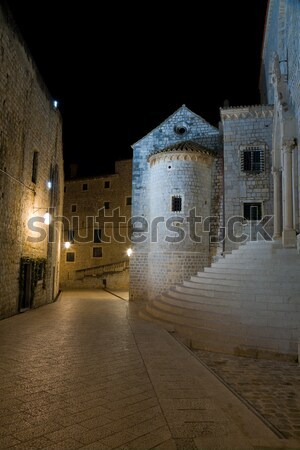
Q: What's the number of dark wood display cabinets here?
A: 0